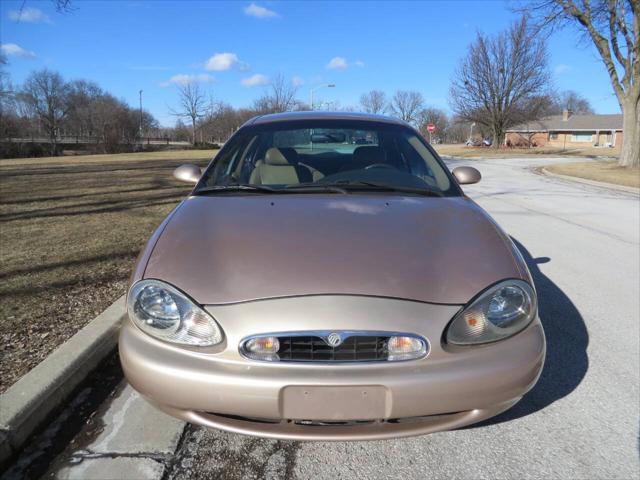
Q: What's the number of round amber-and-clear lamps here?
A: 2